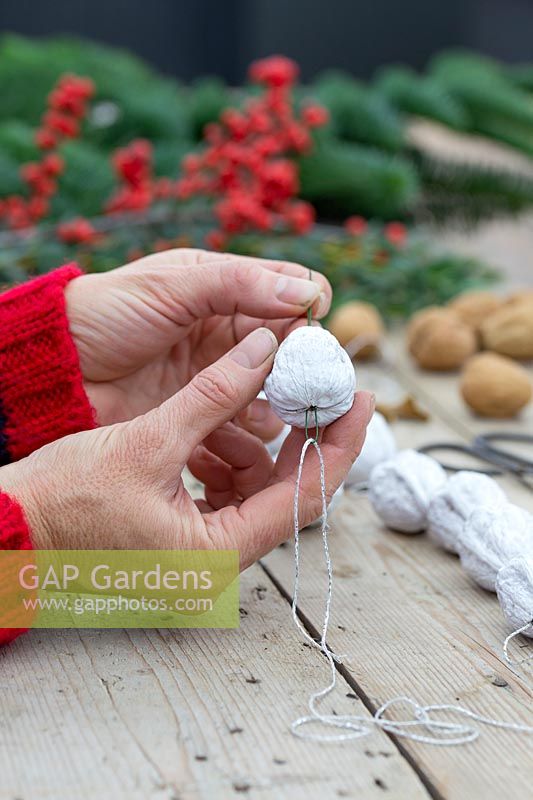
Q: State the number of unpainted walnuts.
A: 6